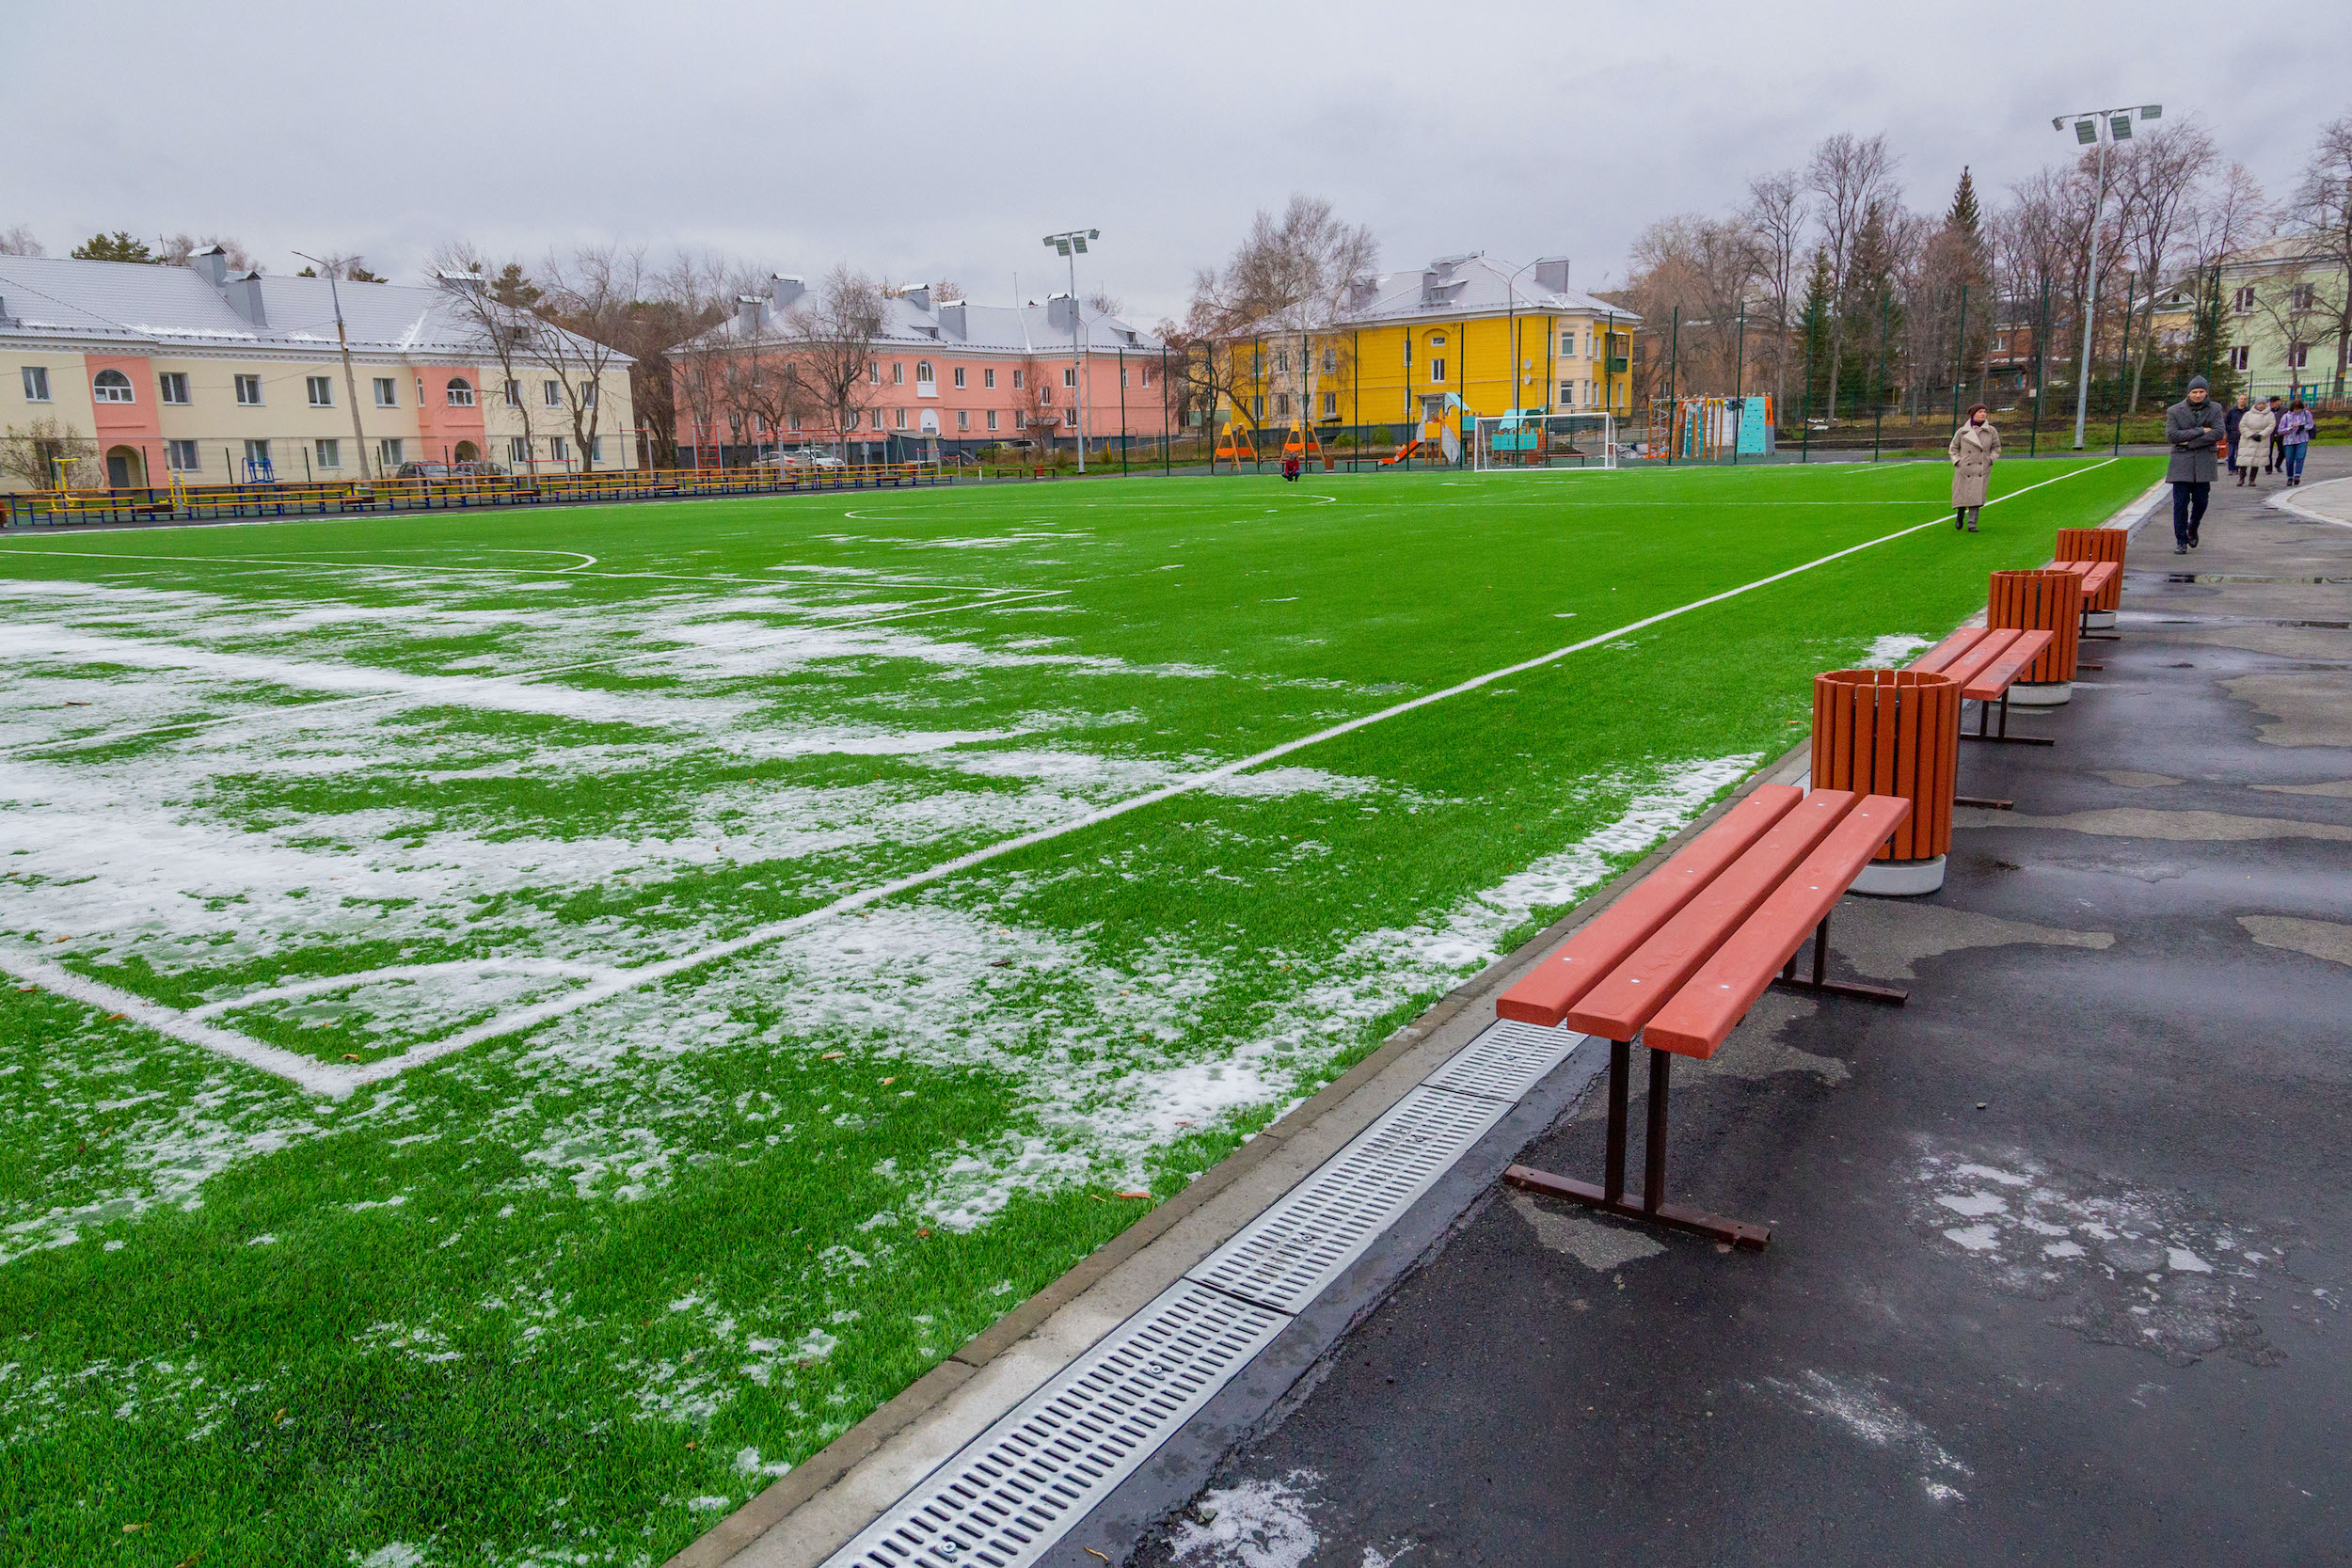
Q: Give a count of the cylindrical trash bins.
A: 3